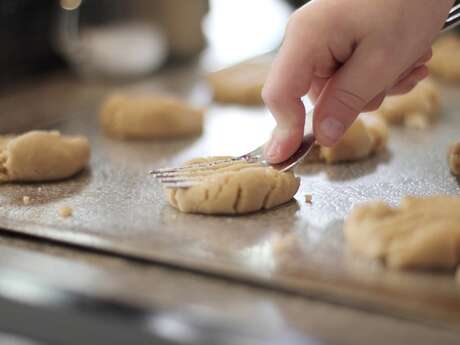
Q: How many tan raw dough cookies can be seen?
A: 9